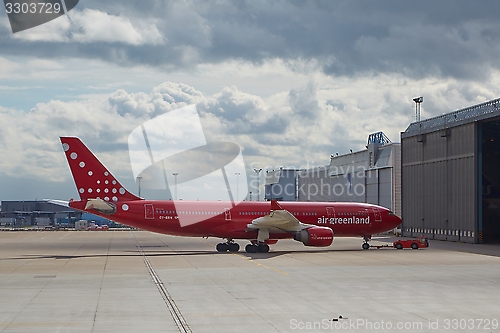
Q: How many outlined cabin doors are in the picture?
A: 4